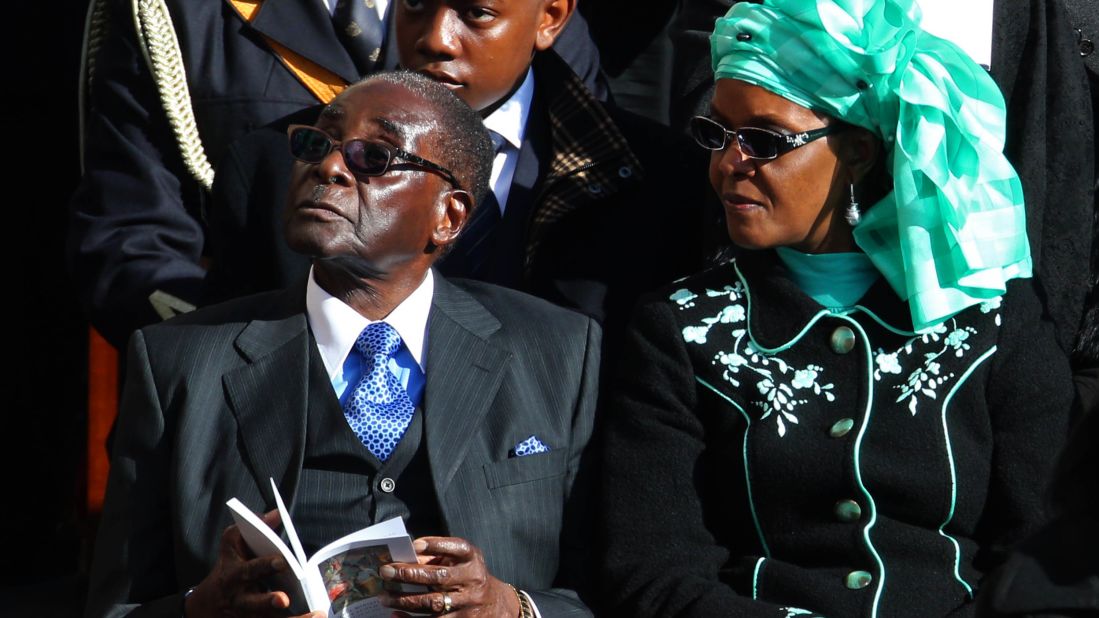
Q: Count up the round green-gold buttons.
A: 4